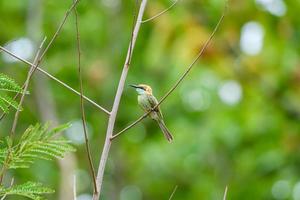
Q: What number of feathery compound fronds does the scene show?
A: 3